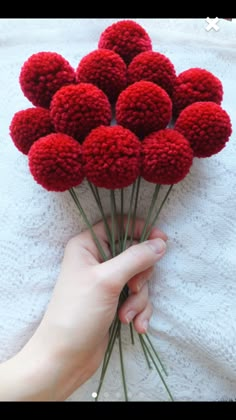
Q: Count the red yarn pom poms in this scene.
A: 12